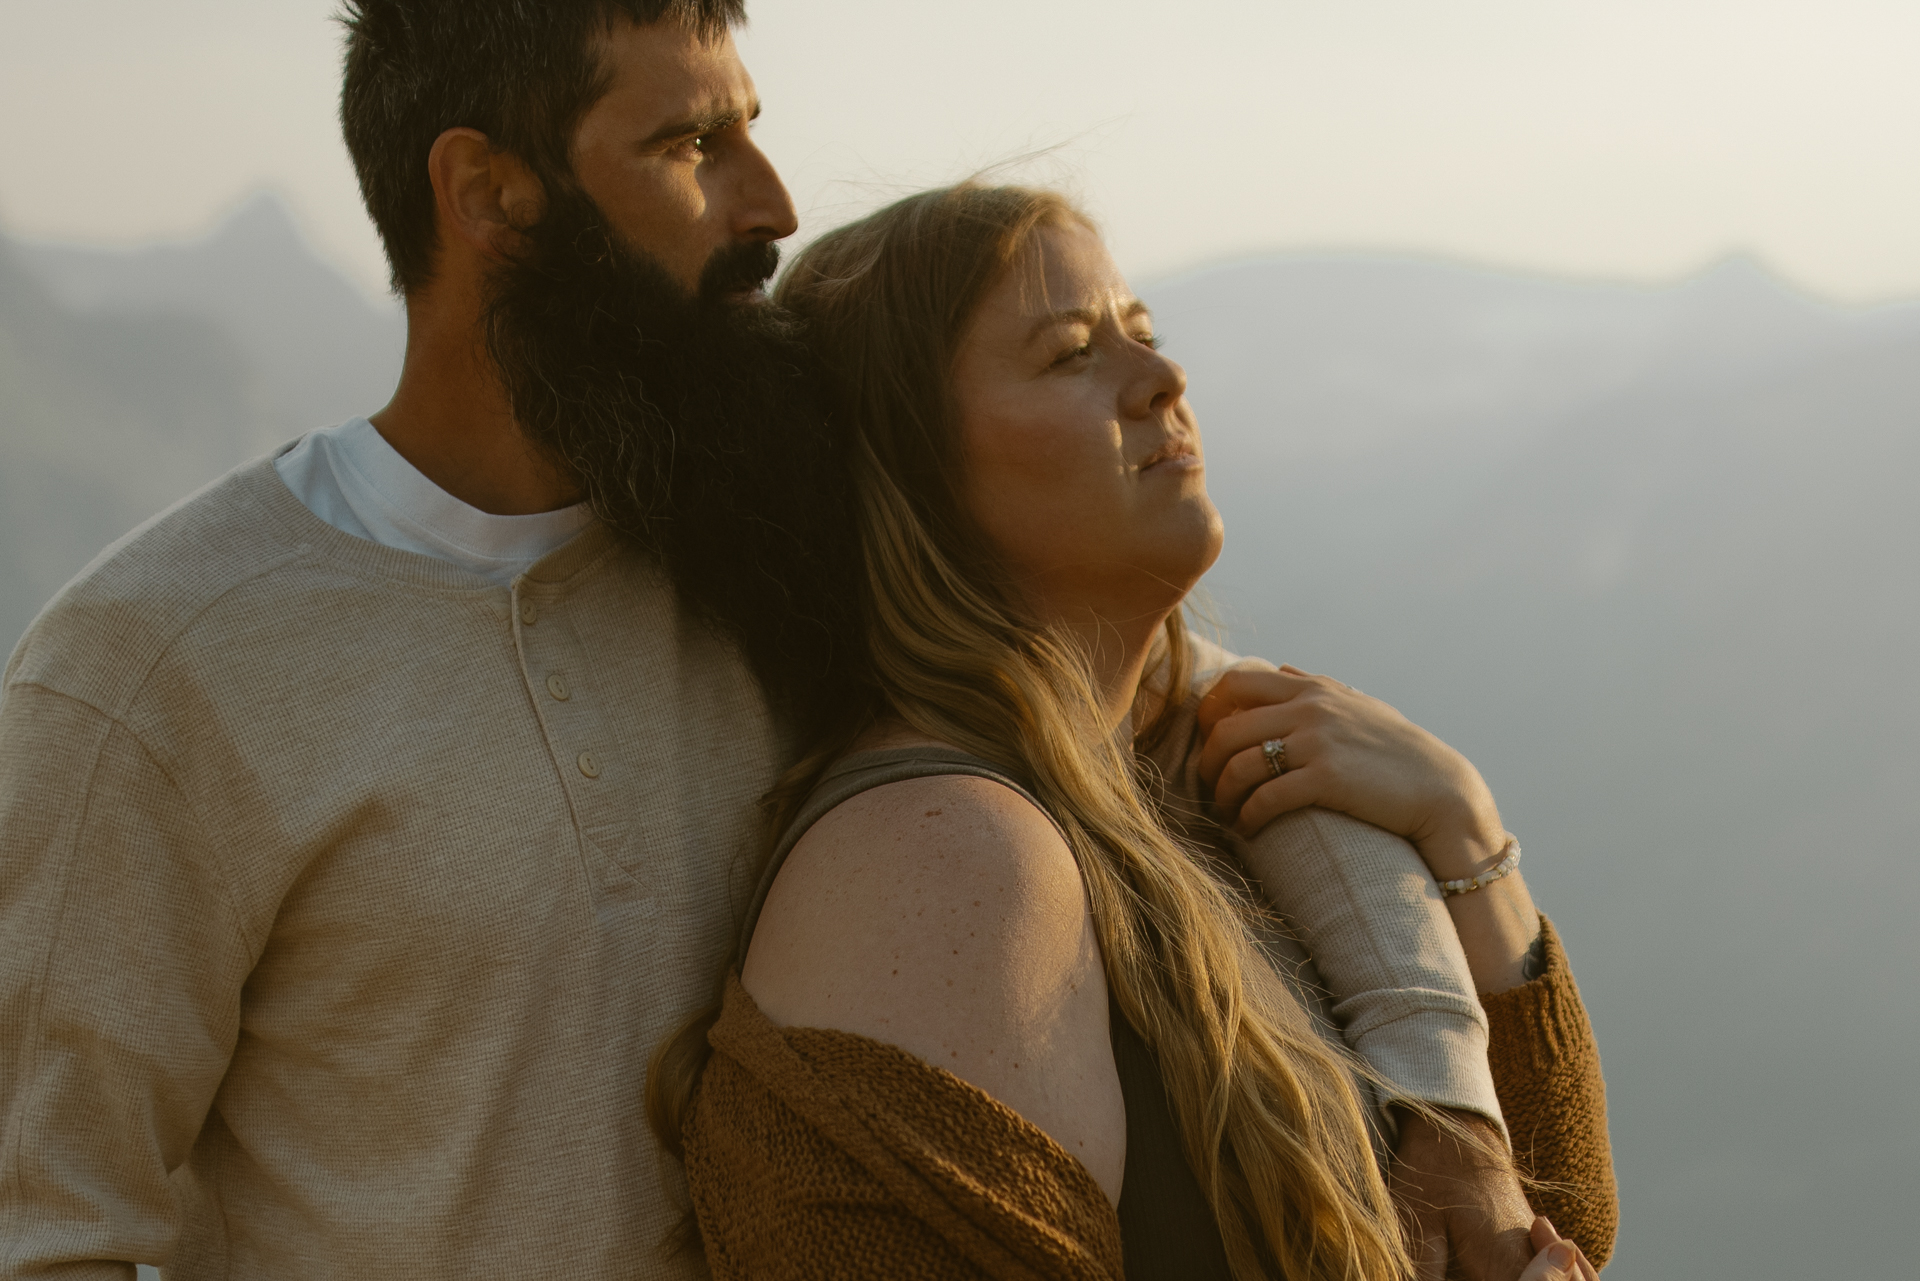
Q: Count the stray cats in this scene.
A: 0